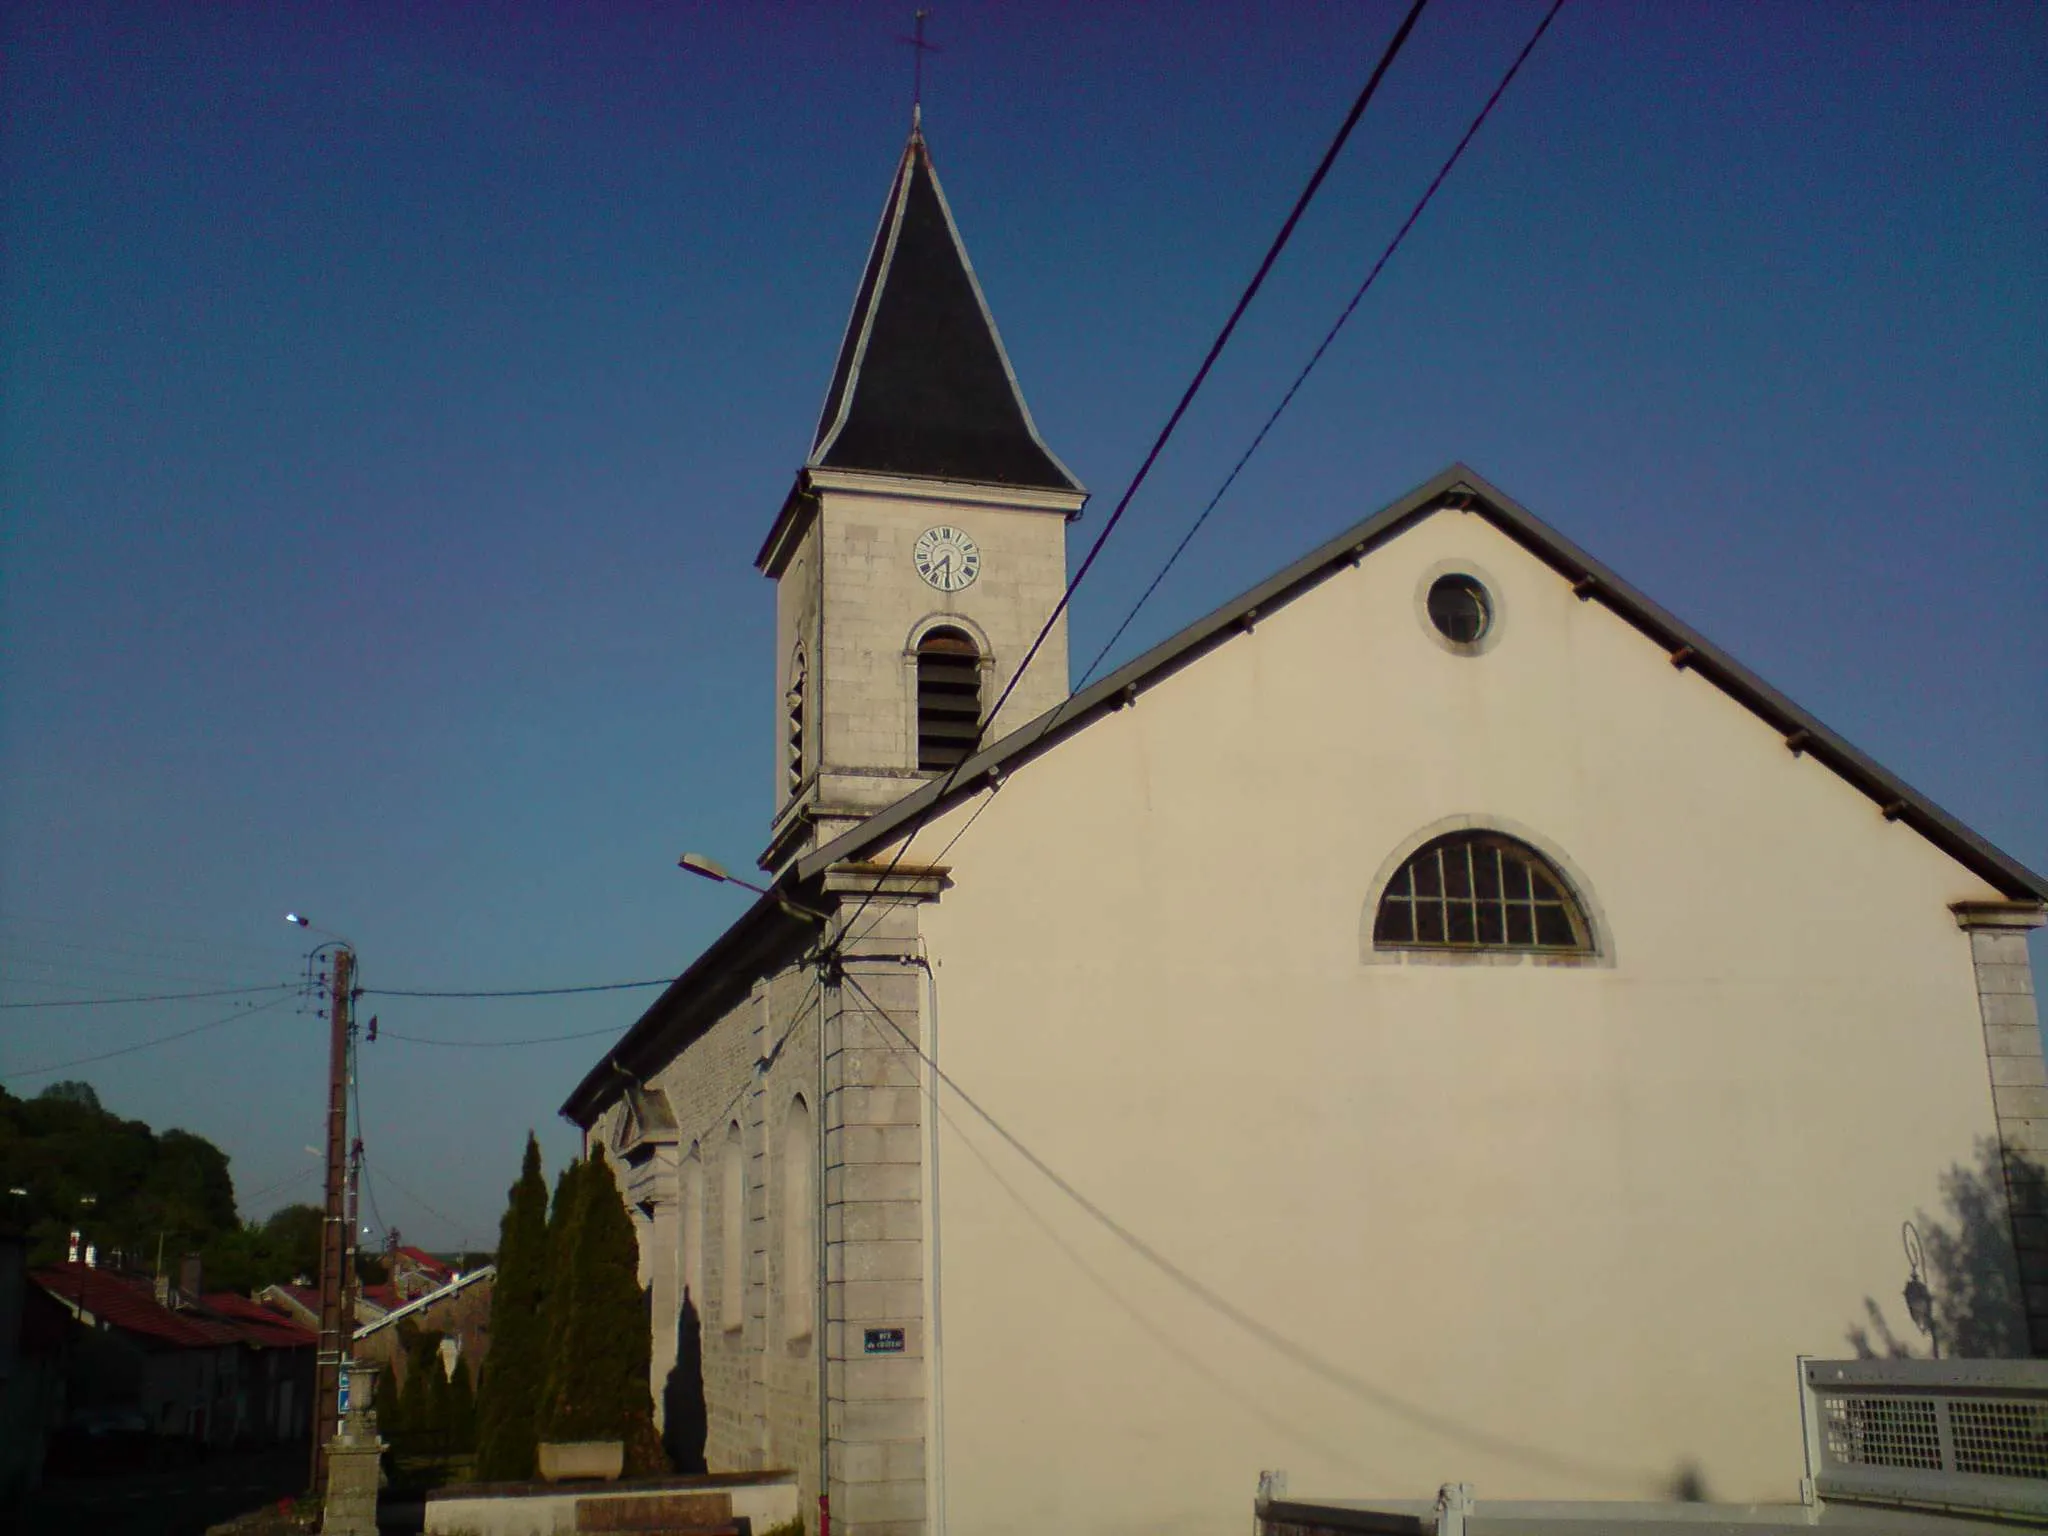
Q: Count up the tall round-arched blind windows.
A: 3